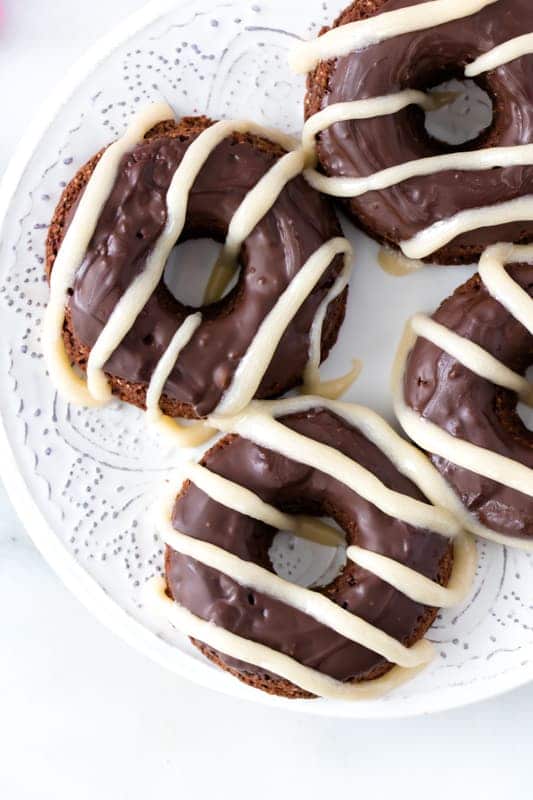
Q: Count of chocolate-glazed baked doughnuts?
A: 4